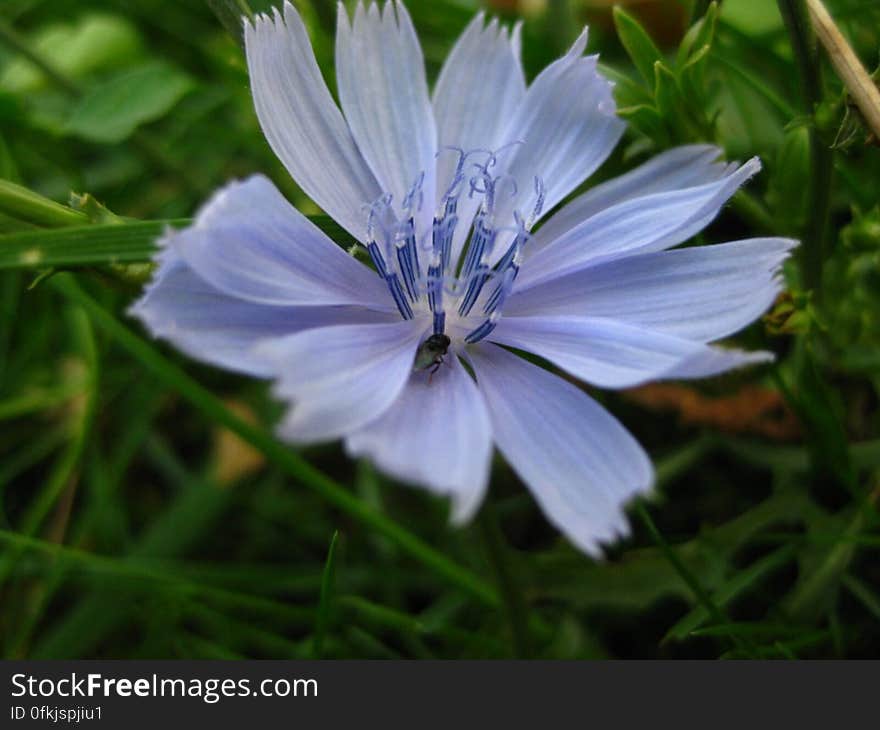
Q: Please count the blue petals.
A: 13